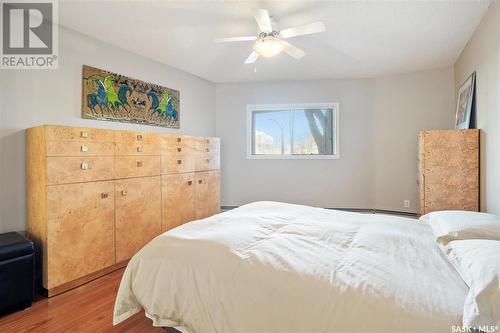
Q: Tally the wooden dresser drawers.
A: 12